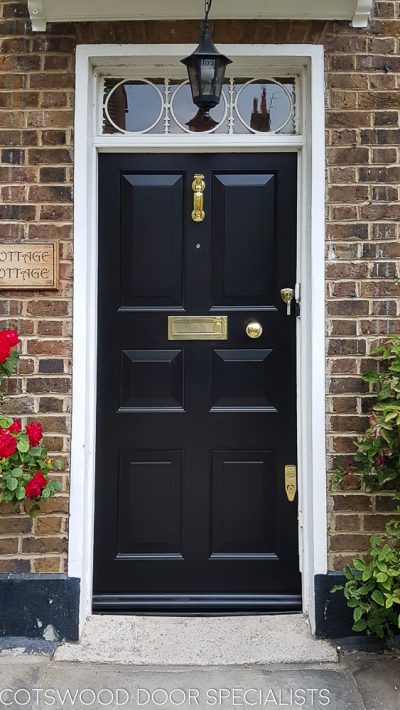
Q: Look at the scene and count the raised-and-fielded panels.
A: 6